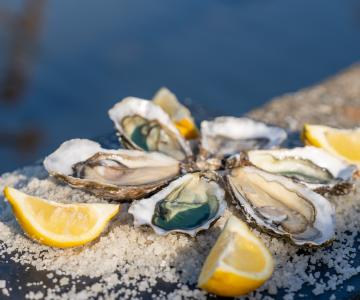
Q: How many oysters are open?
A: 6